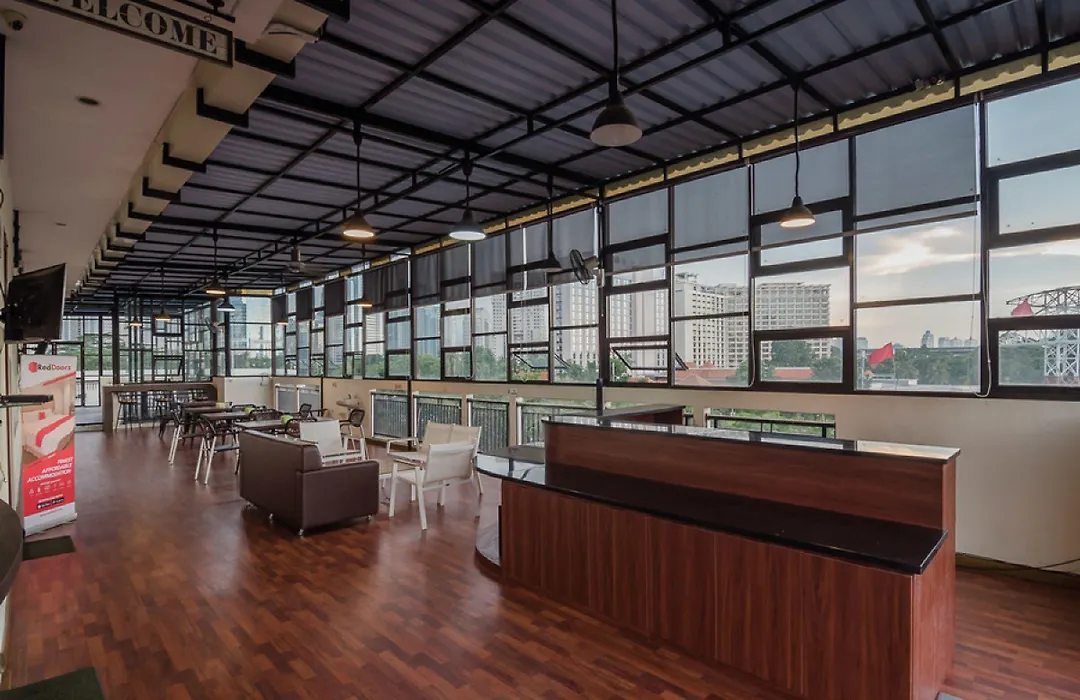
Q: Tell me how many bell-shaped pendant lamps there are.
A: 11